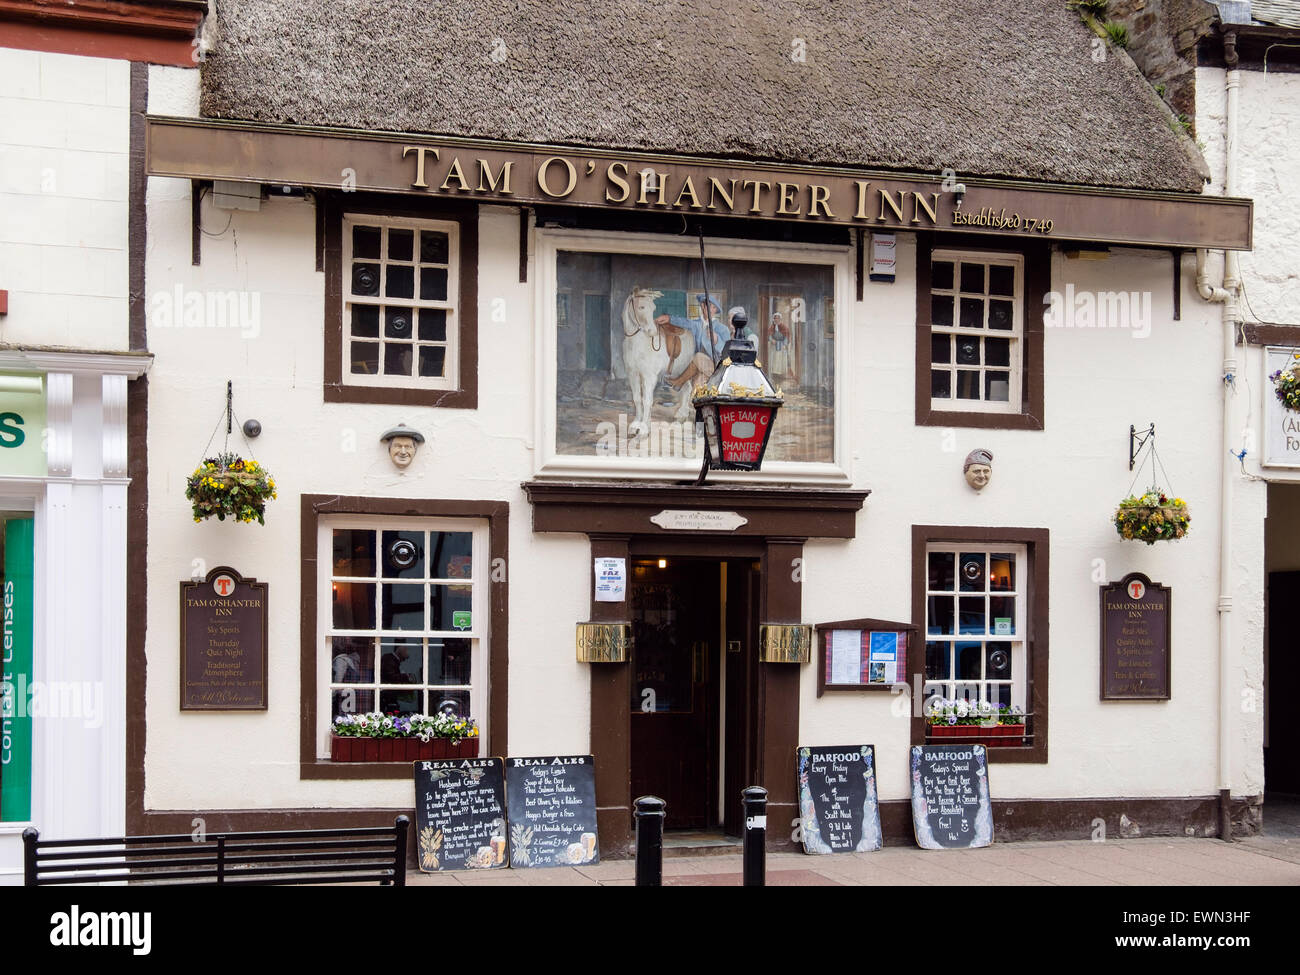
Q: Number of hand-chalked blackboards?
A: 4